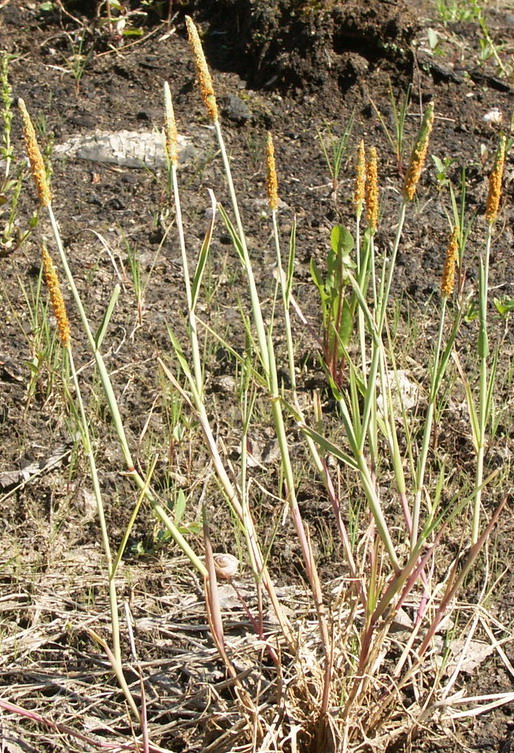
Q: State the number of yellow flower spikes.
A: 10